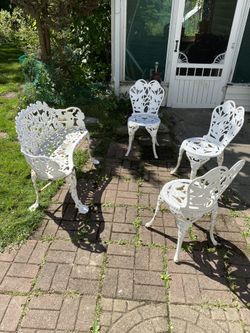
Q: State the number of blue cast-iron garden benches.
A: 0